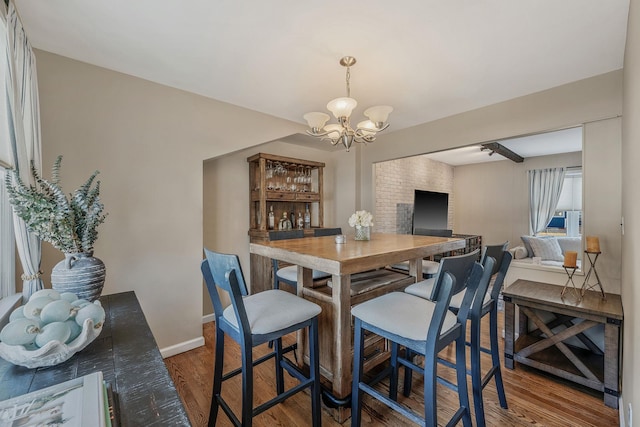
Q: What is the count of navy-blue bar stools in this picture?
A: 6